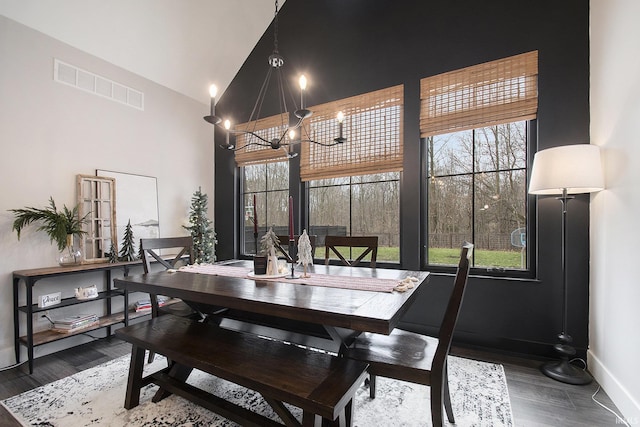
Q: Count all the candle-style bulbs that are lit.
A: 5